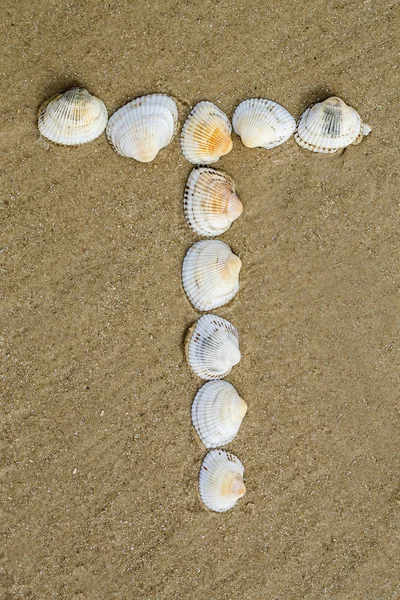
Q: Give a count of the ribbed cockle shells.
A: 10